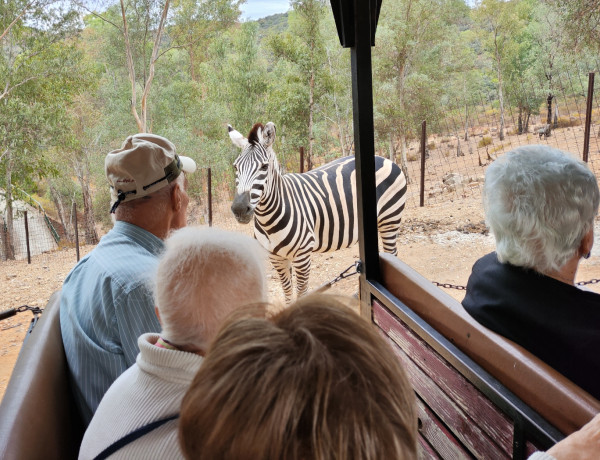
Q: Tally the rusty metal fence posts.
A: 6